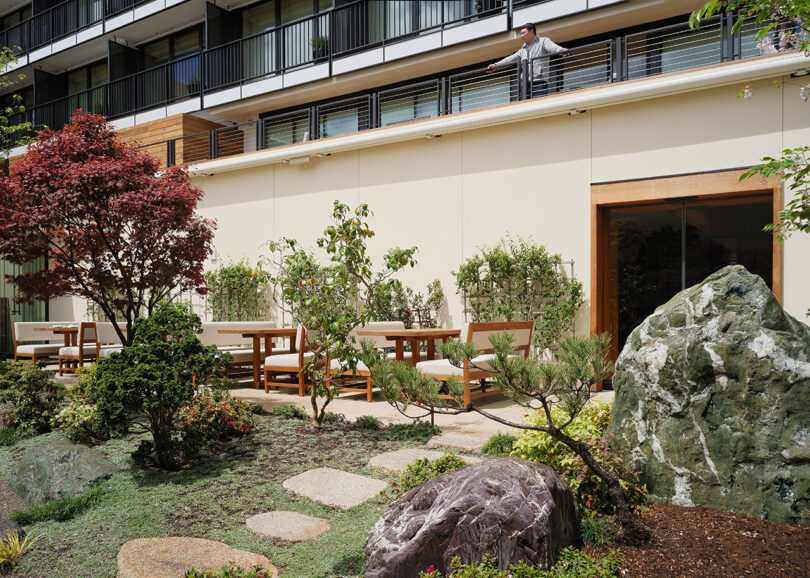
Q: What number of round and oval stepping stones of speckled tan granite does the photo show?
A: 5